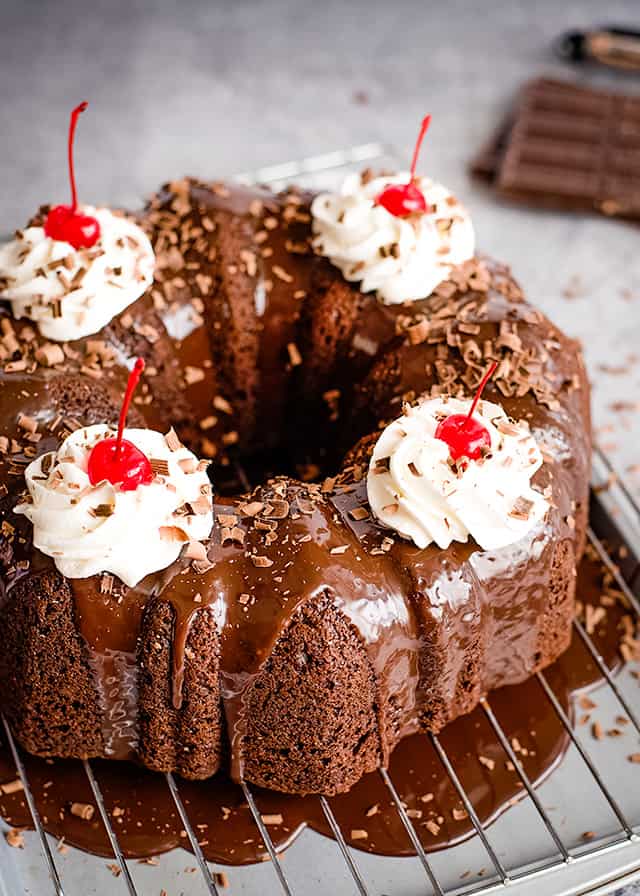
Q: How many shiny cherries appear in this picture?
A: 4